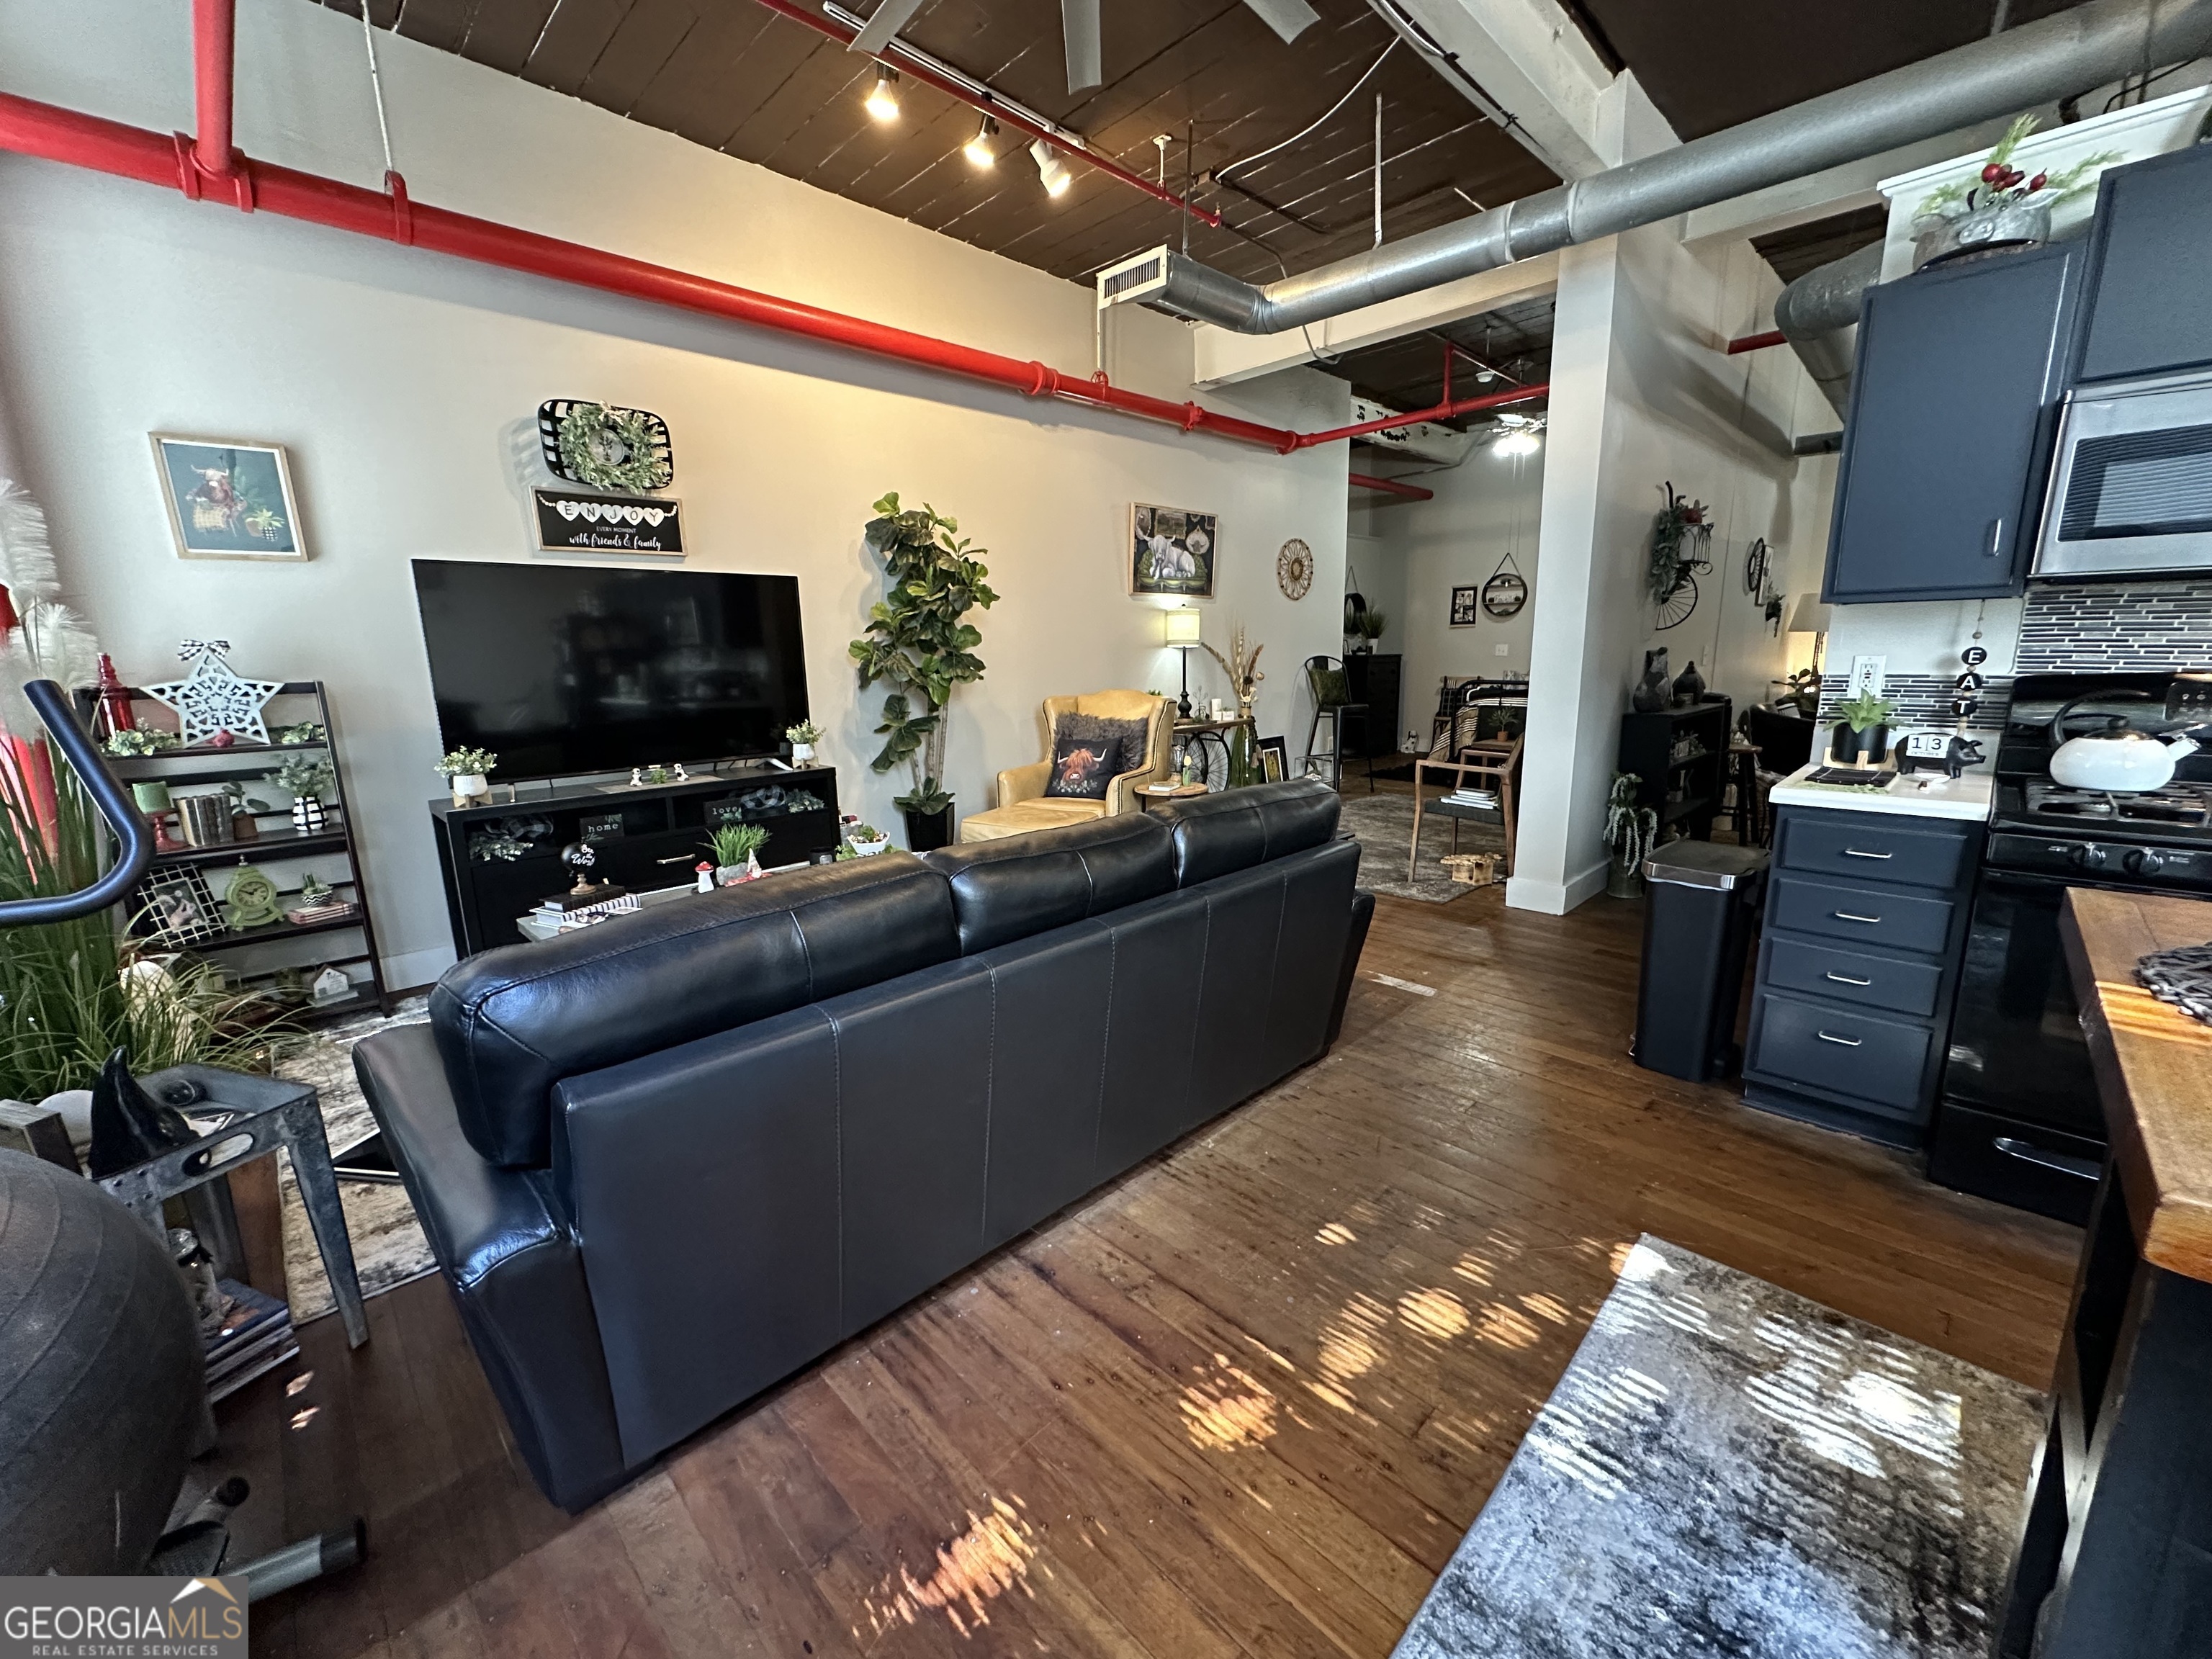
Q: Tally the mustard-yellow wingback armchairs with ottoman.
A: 1